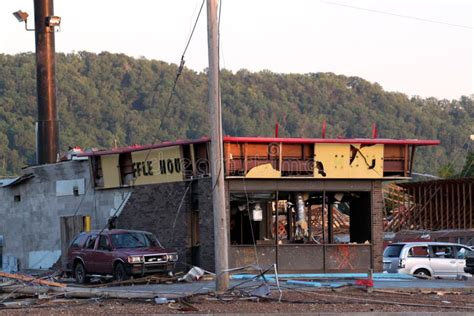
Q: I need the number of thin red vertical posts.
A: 3